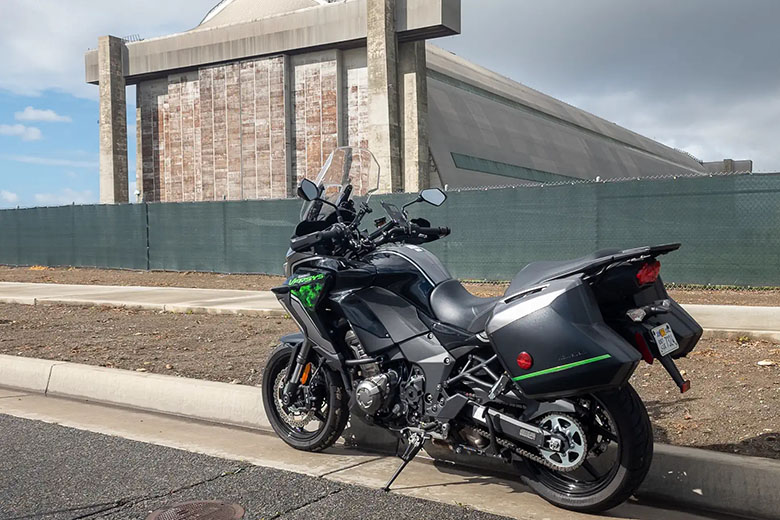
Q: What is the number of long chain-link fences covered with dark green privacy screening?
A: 1